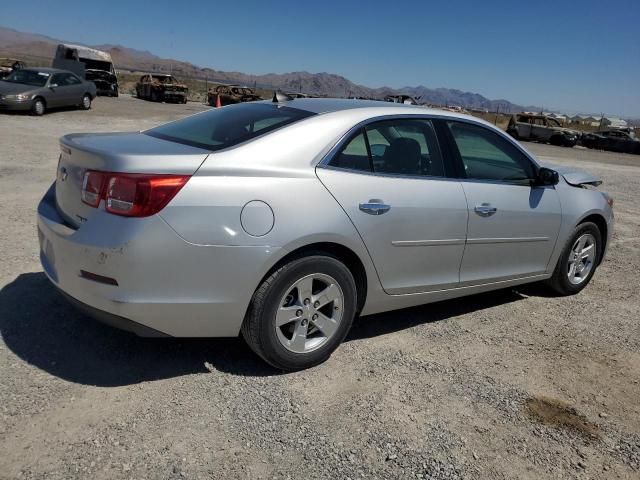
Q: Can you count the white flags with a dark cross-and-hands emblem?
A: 0